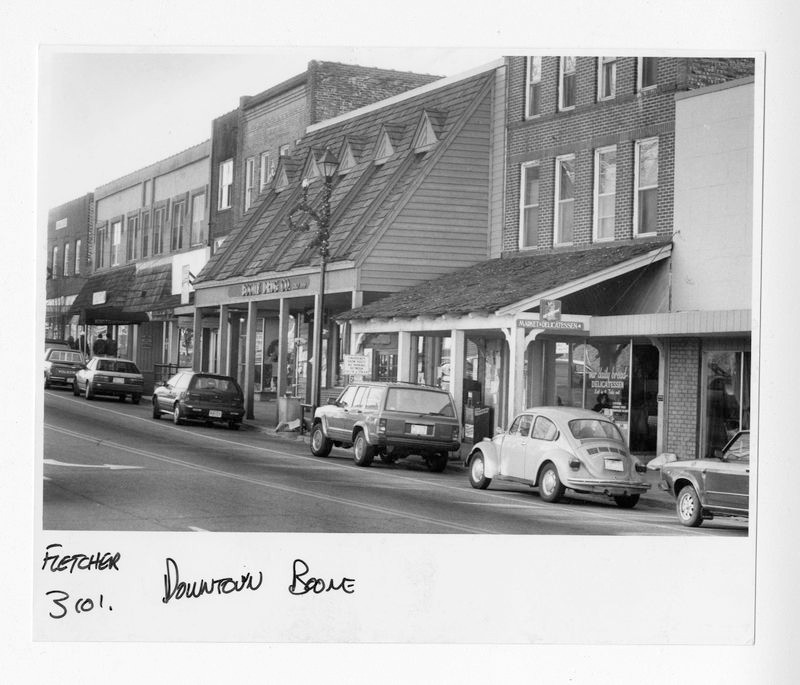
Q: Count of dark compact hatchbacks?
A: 1